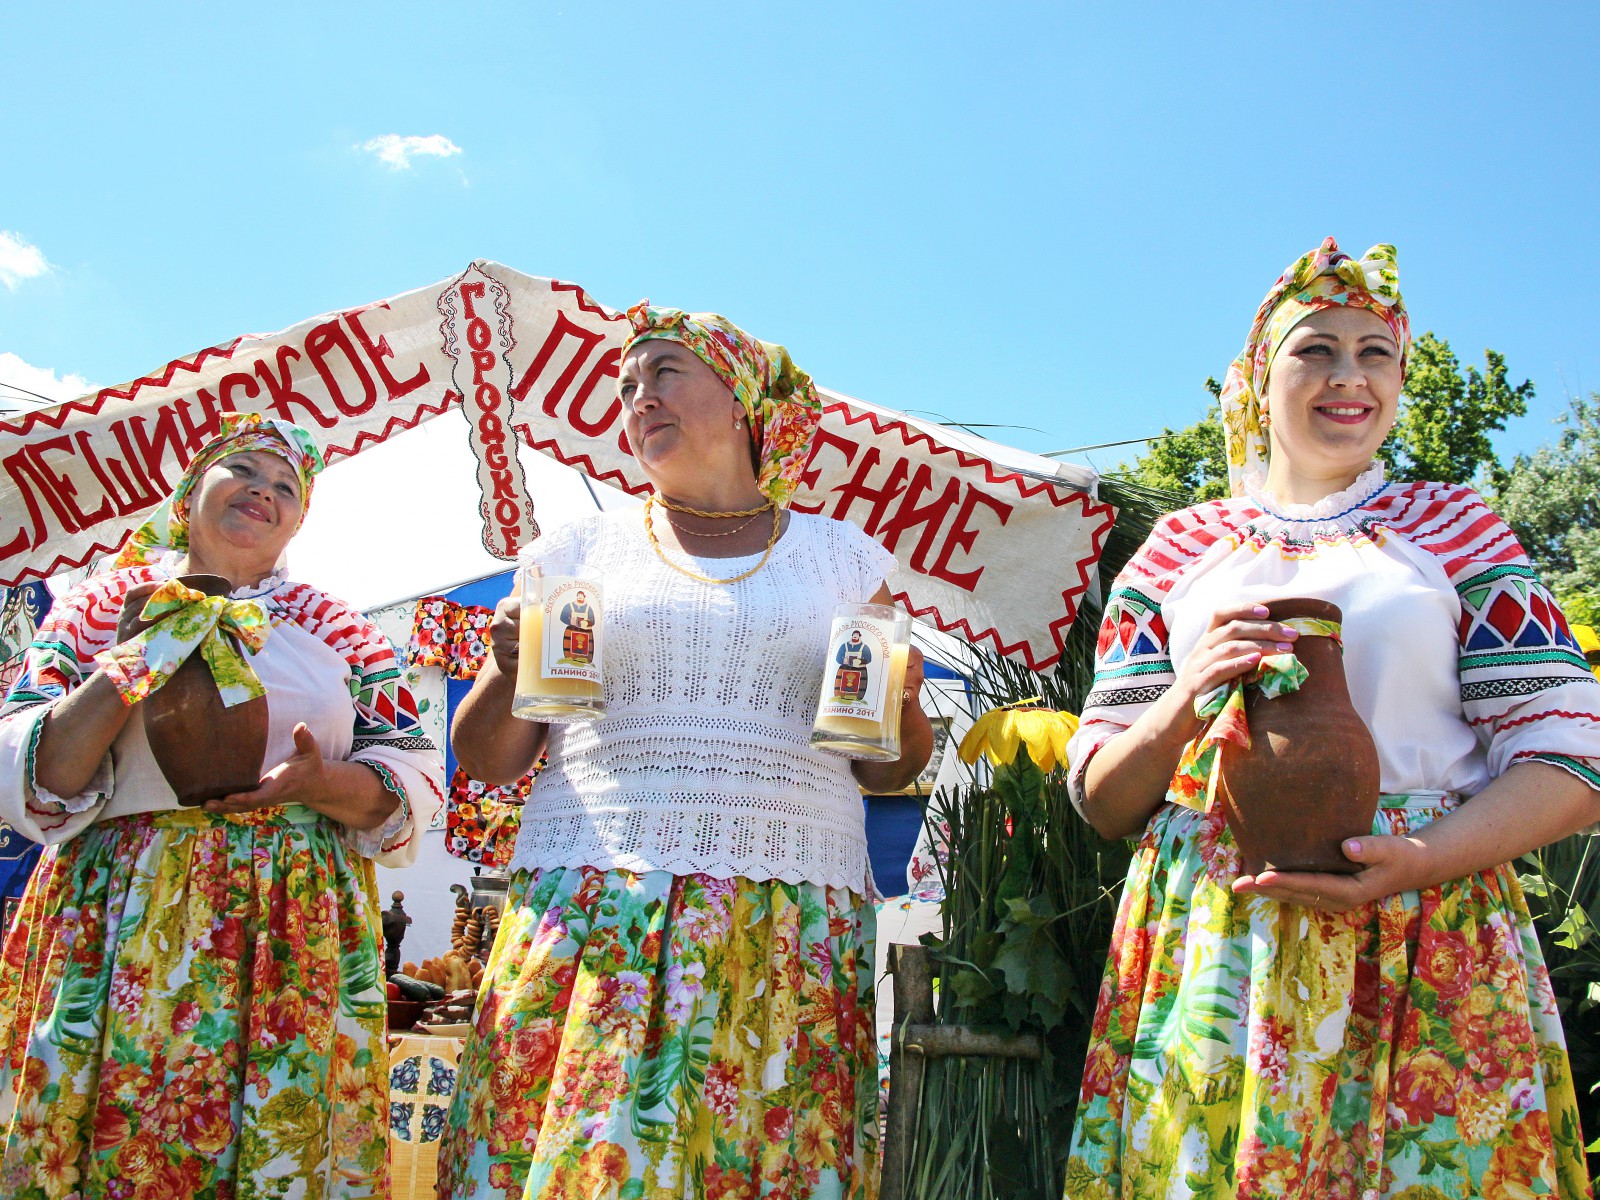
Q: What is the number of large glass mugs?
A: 2